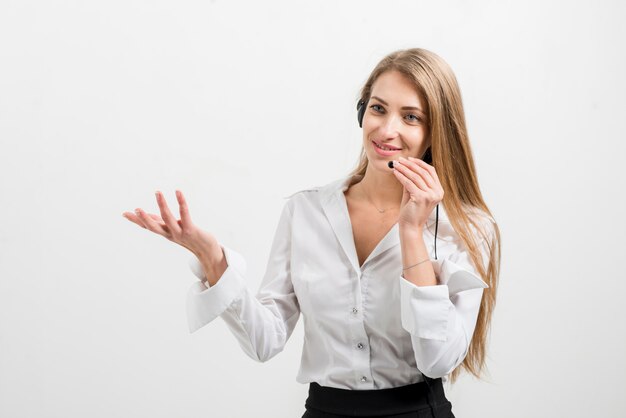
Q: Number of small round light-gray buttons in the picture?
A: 3